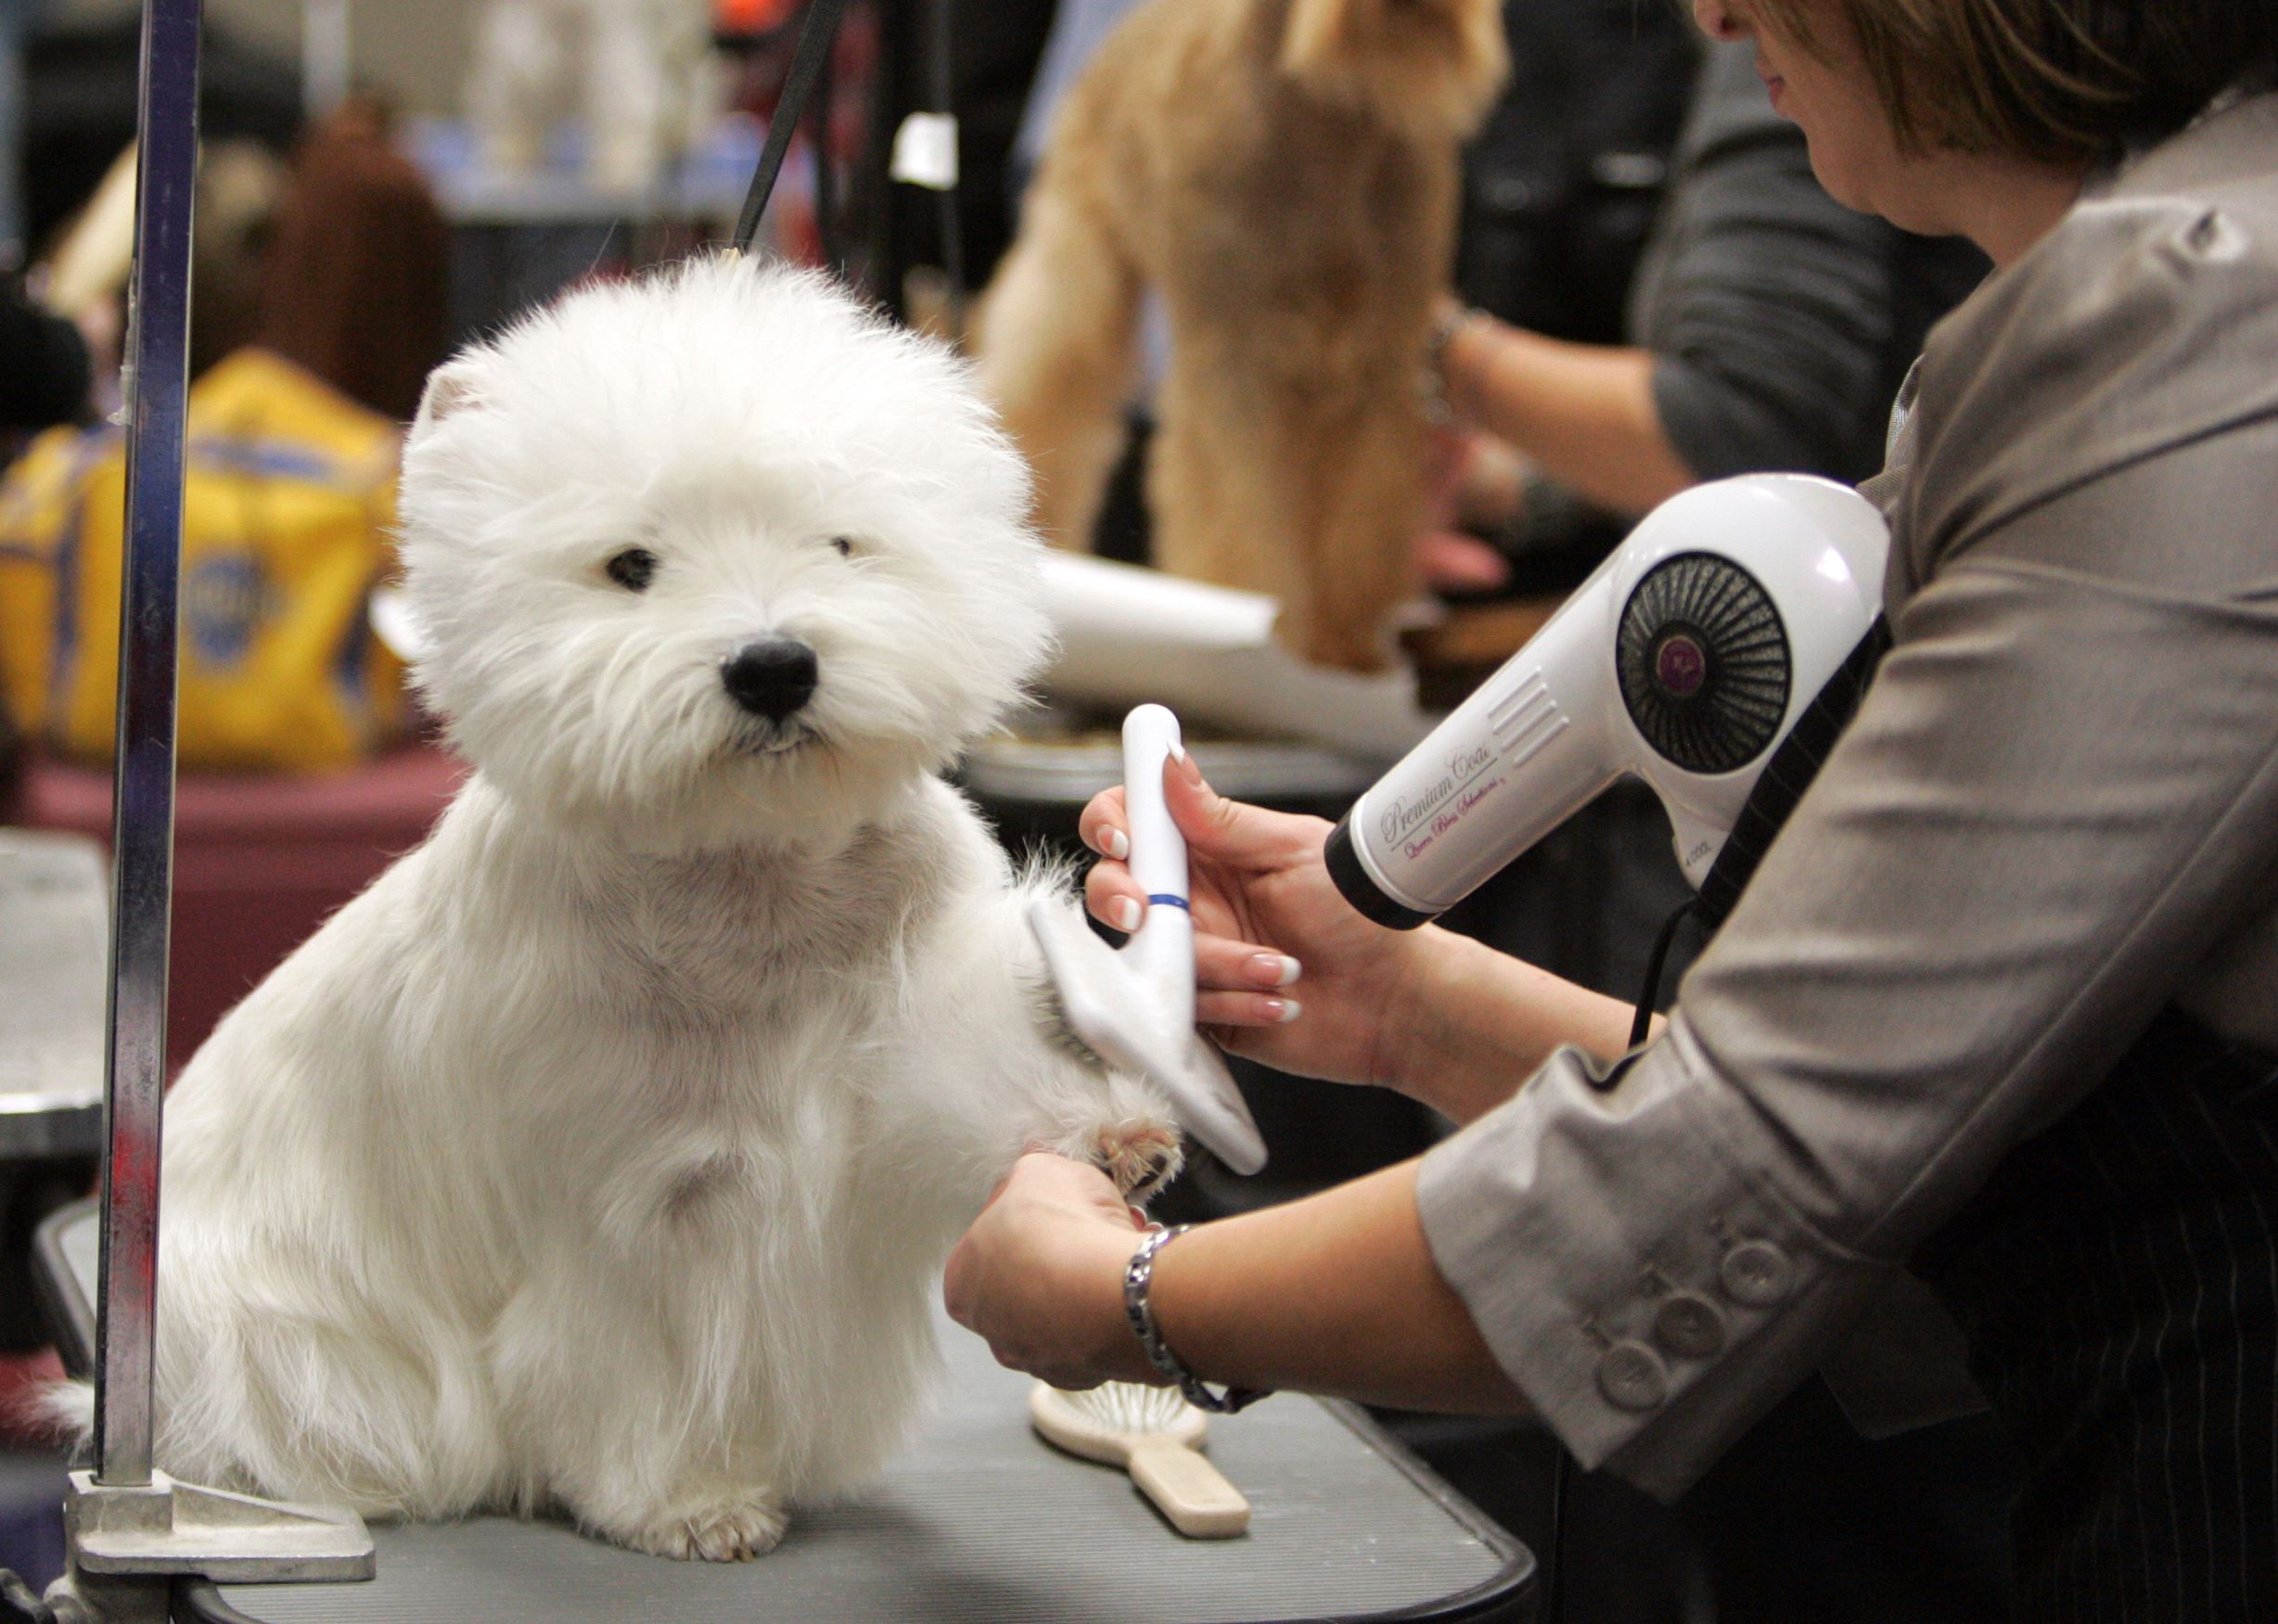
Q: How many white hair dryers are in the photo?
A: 1